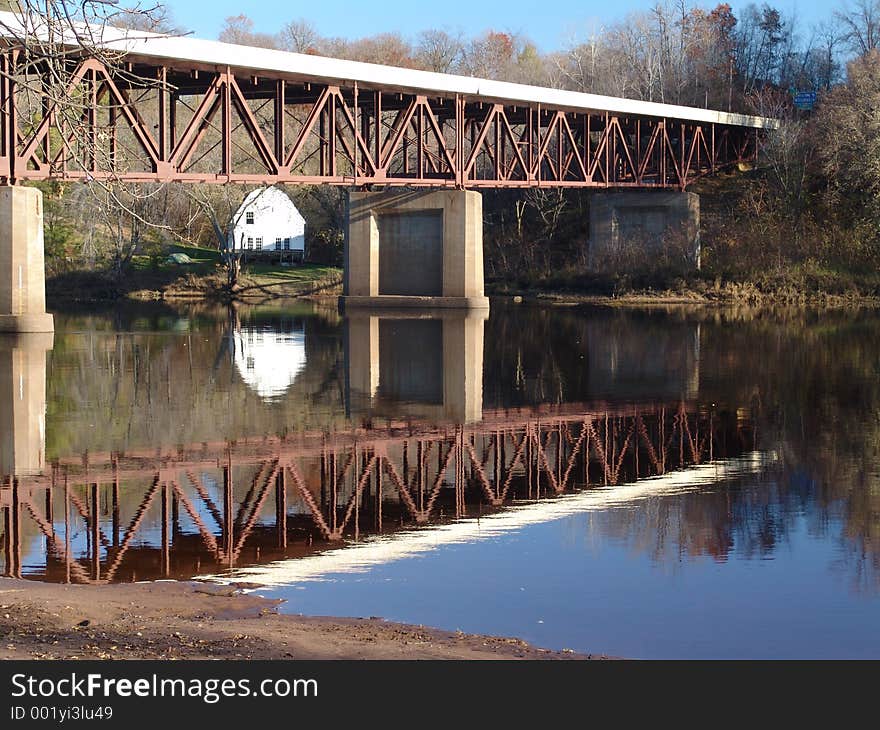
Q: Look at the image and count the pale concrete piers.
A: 3